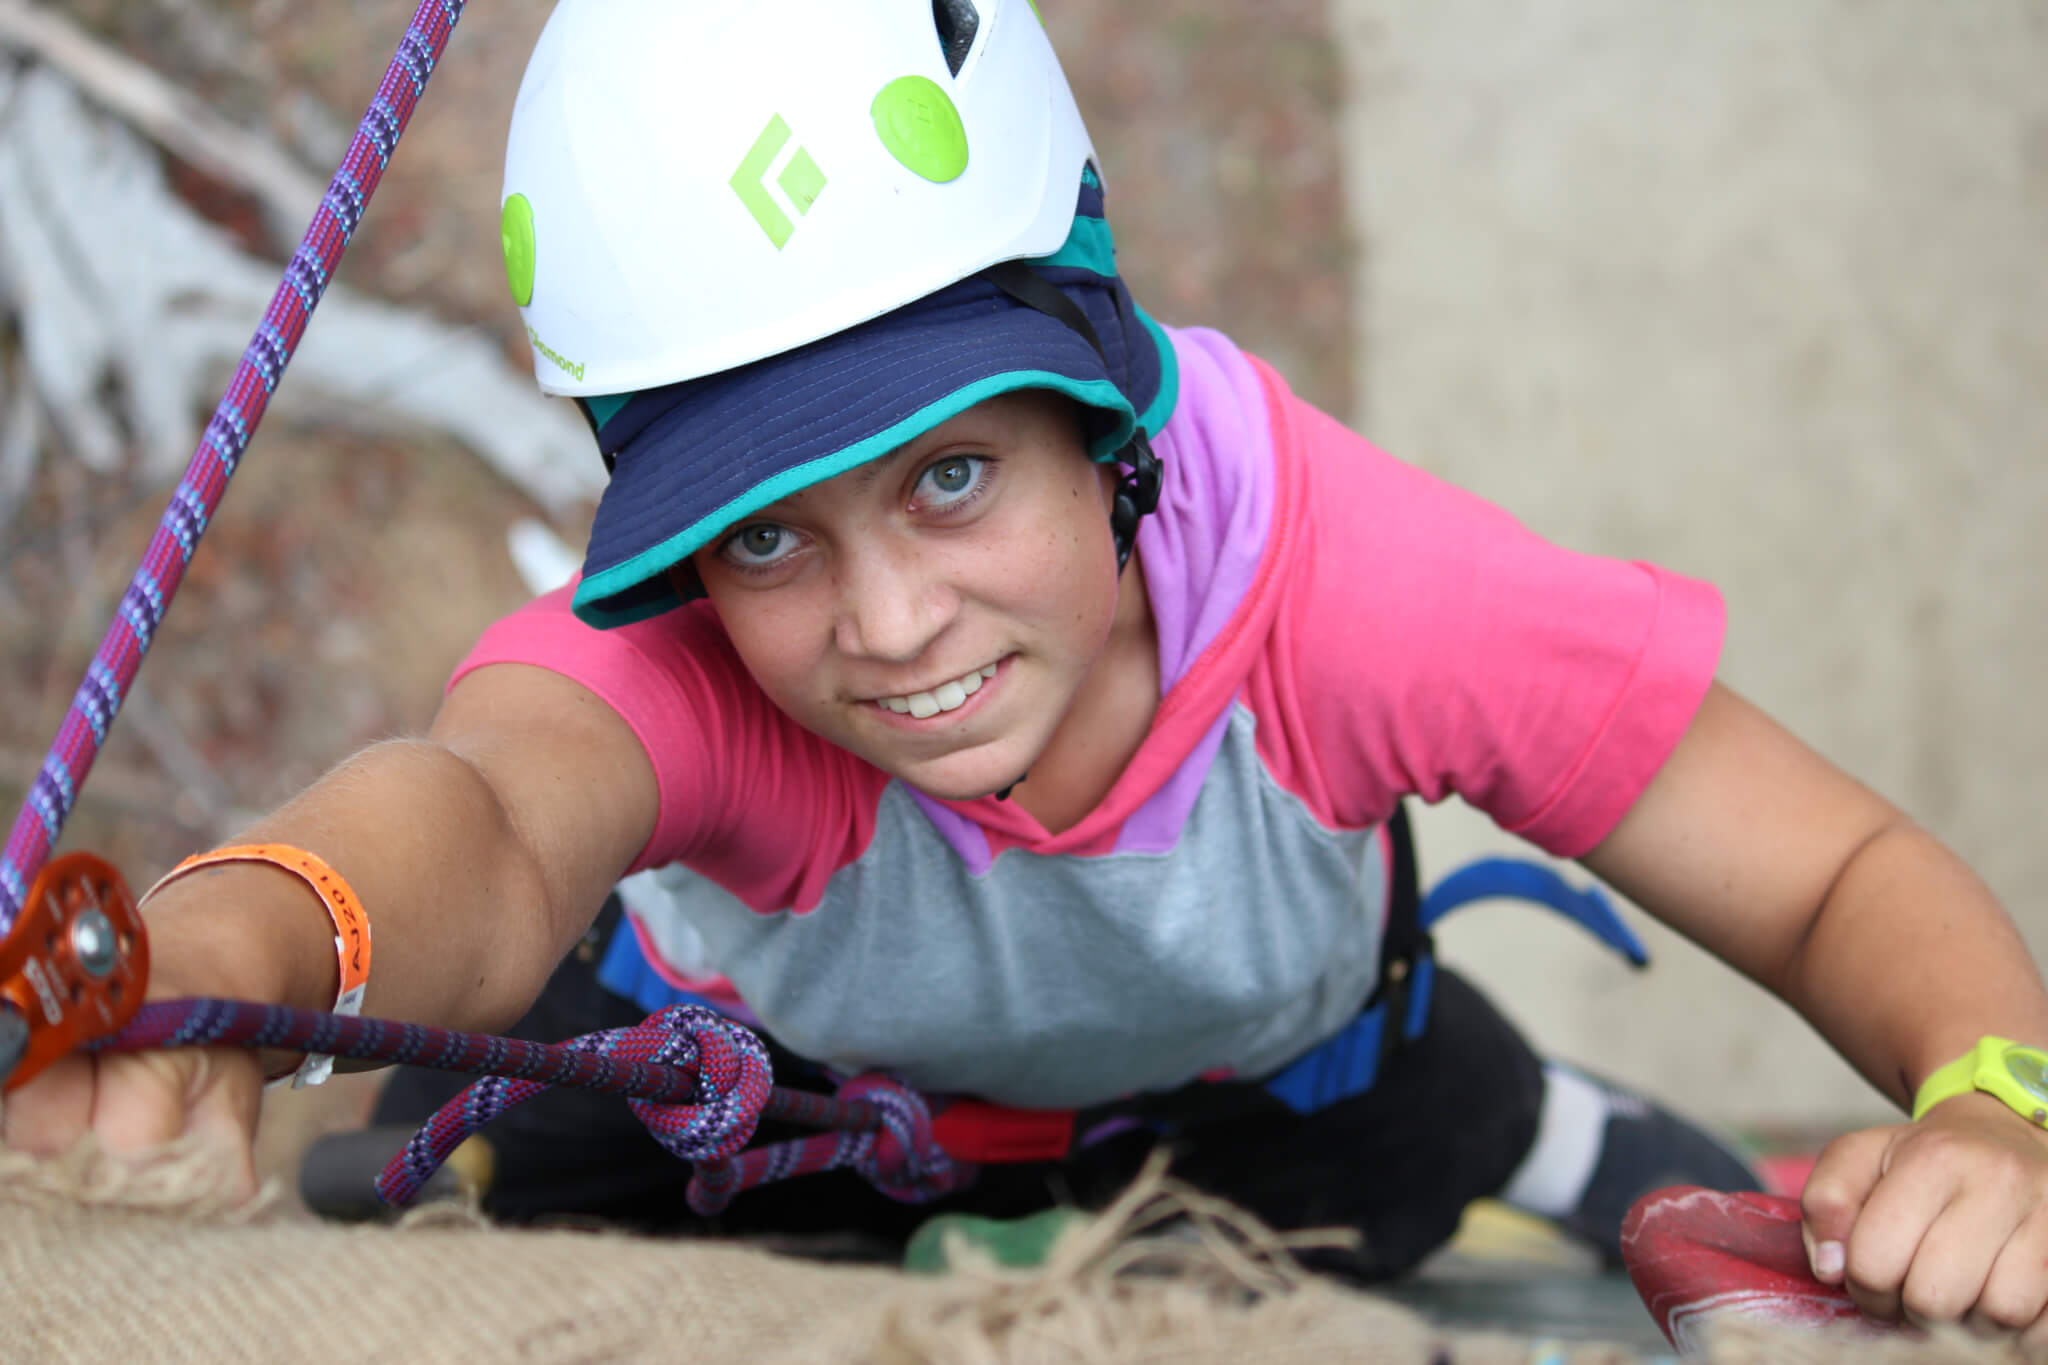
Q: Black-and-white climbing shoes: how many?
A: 1